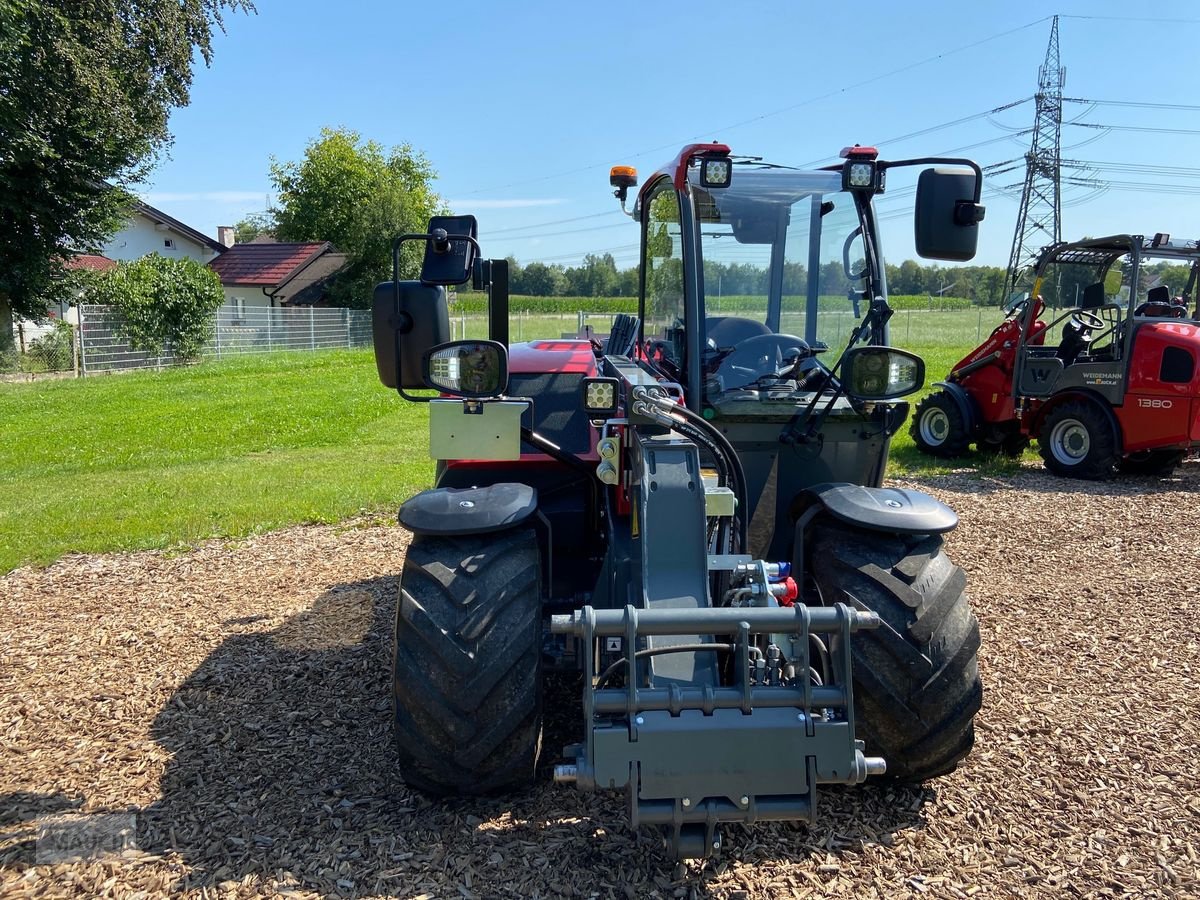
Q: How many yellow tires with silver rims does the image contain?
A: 0